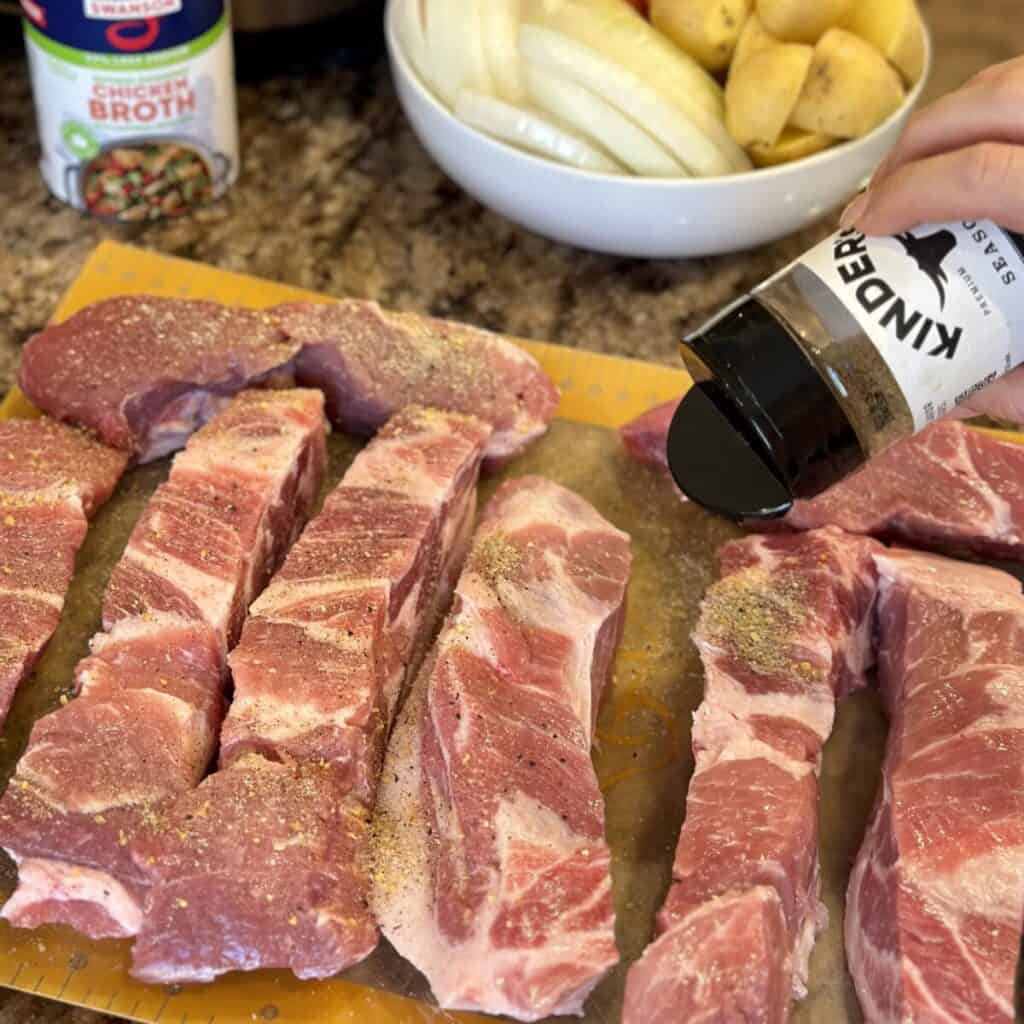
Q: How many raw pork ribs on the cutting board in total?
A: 8